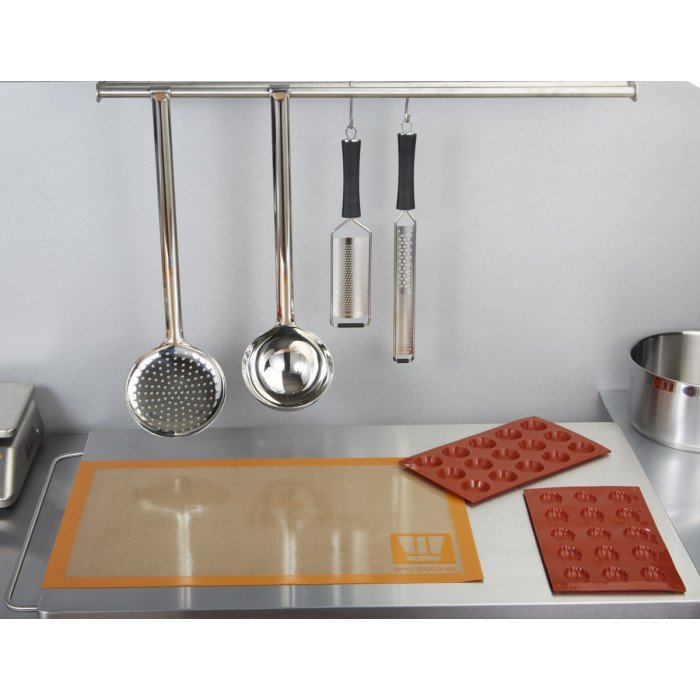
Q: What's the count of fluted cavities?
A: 15